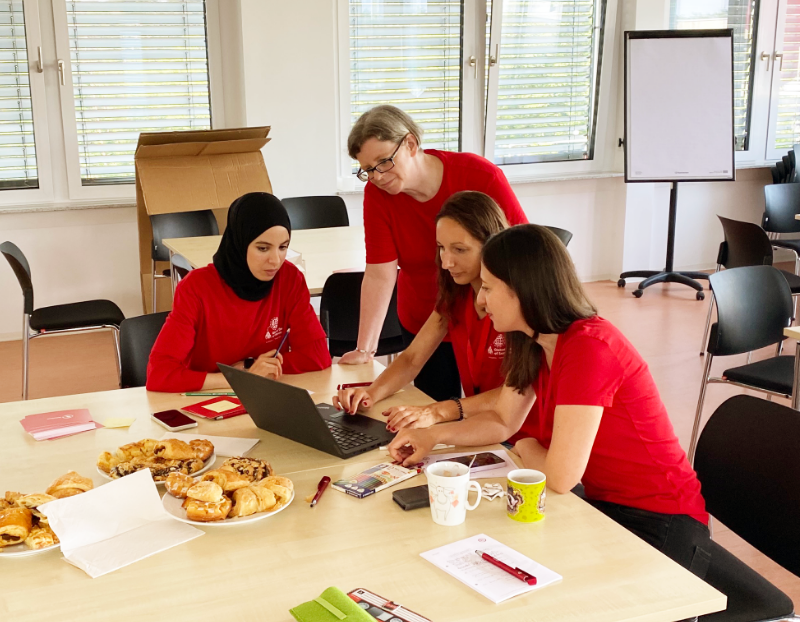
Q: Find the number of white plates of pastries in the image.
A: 3